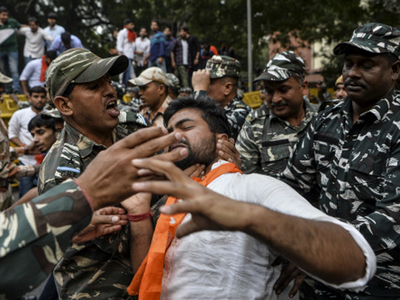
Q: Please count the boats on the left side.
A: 0